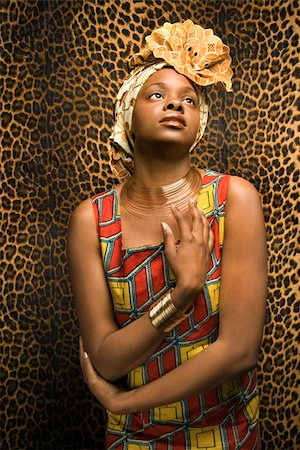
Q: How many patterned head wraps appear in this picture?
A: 1